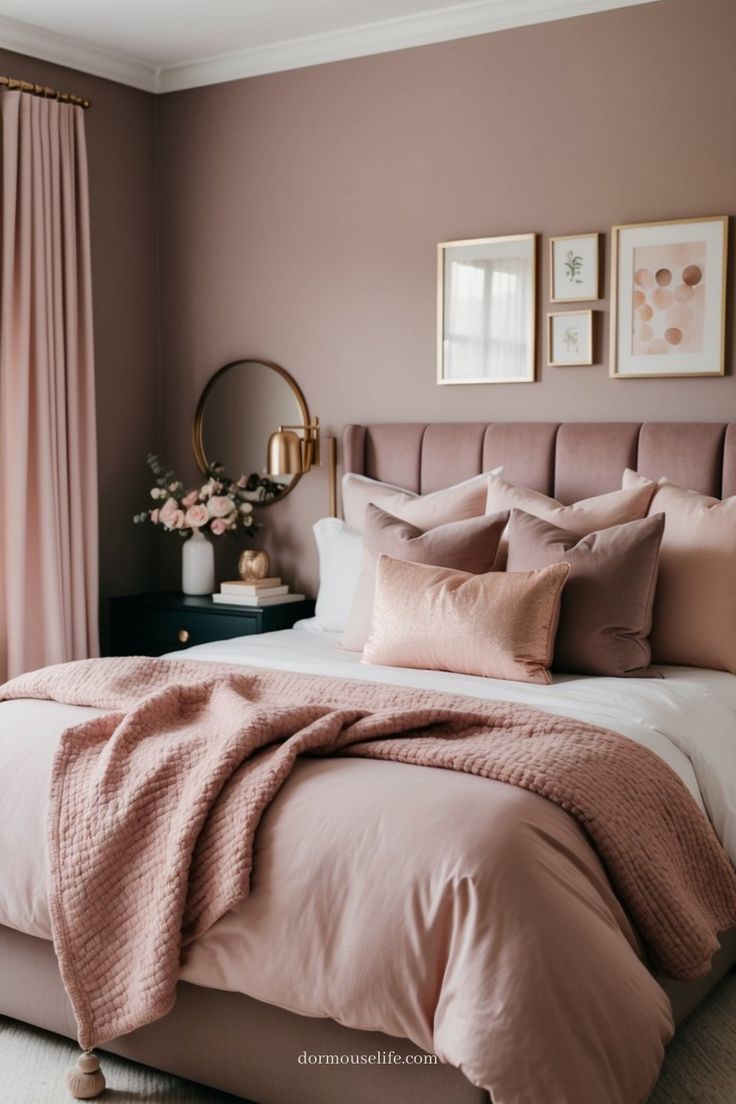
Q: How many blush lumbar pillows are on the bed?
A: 1